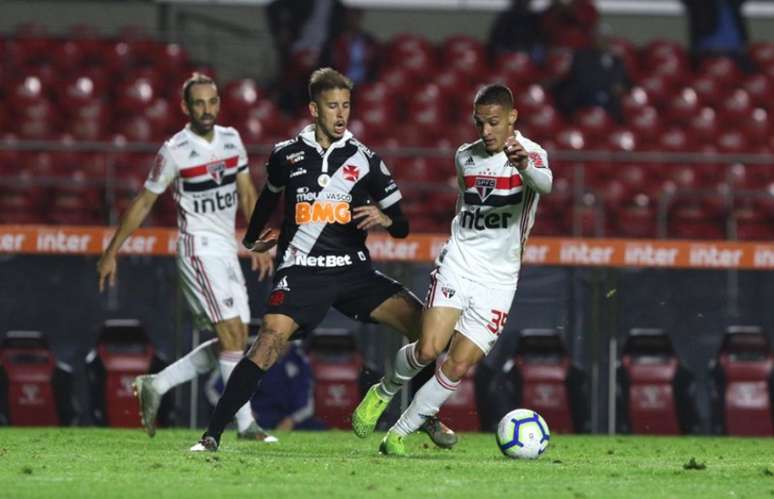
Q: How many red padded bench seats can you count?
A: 7